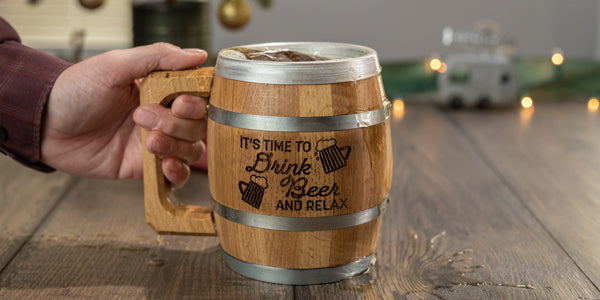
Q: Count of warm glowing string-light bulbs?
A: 5